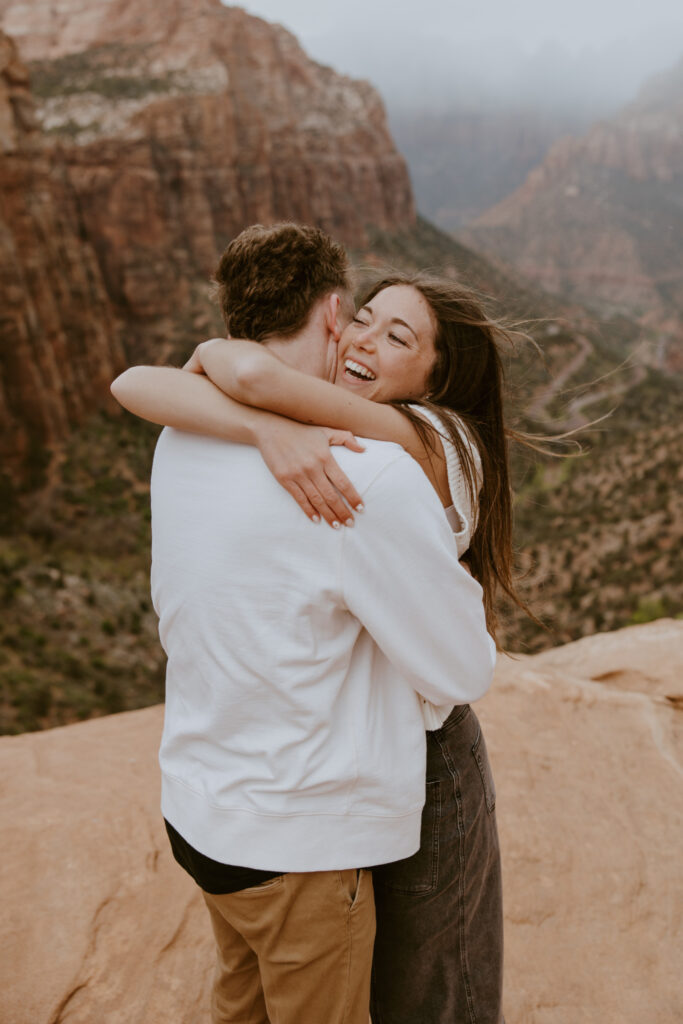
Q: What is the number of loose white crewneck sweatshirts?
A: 1